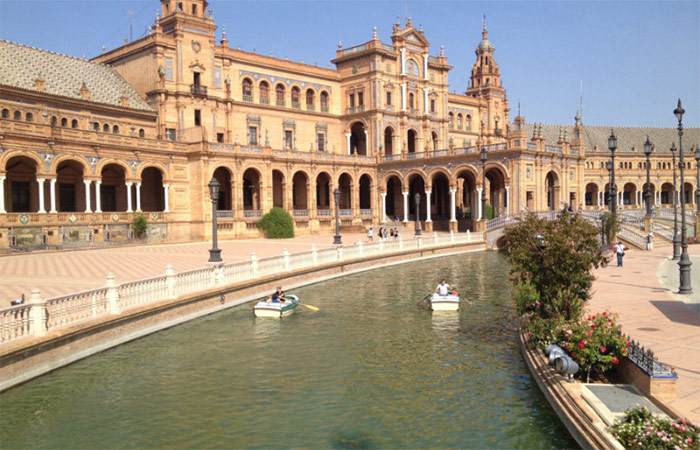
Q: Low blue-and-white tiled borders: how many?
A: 1